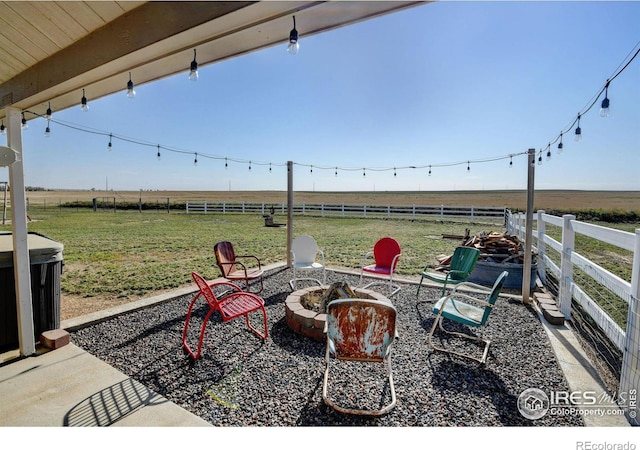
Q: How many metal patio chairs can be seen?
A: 7